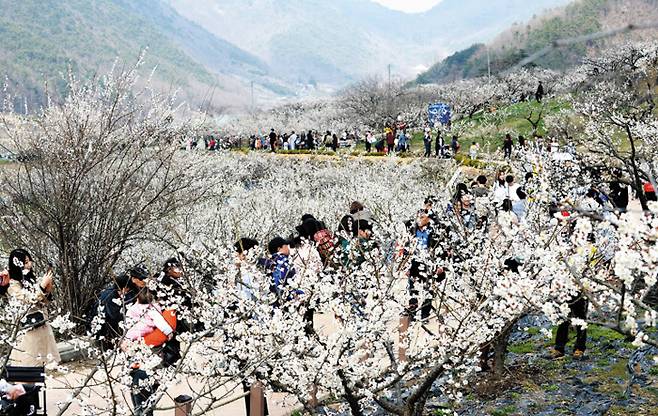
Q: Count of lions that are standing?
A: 0